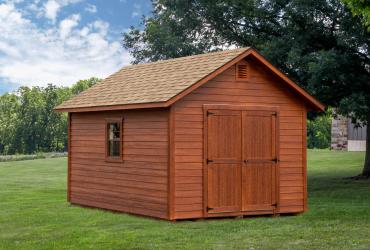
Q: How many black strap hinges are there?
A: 6